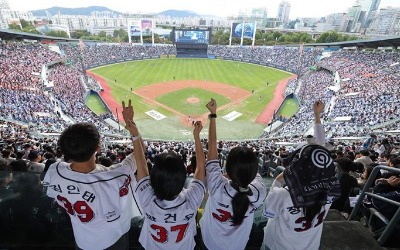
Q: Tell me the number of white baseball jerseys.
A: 4